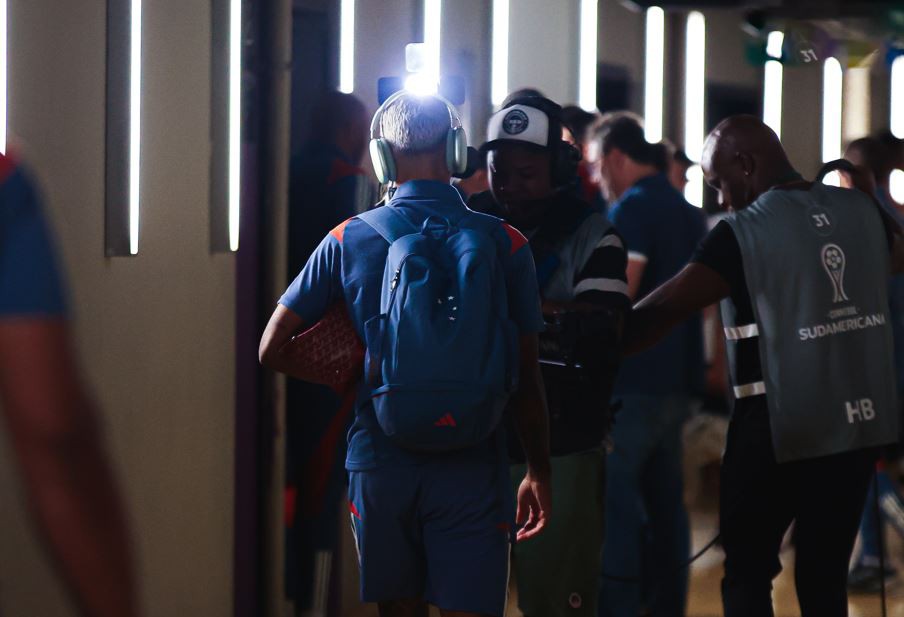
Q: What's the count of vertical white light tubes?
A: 12